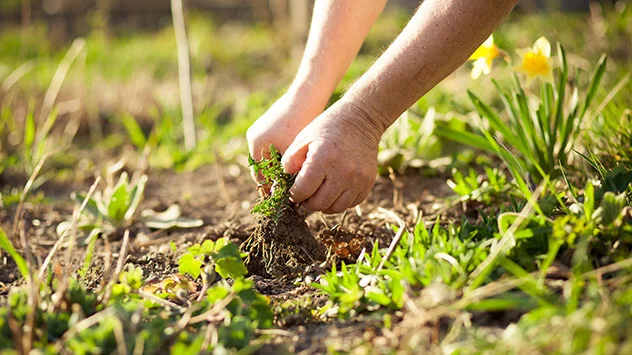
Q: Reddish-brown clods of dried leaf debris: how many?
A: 1